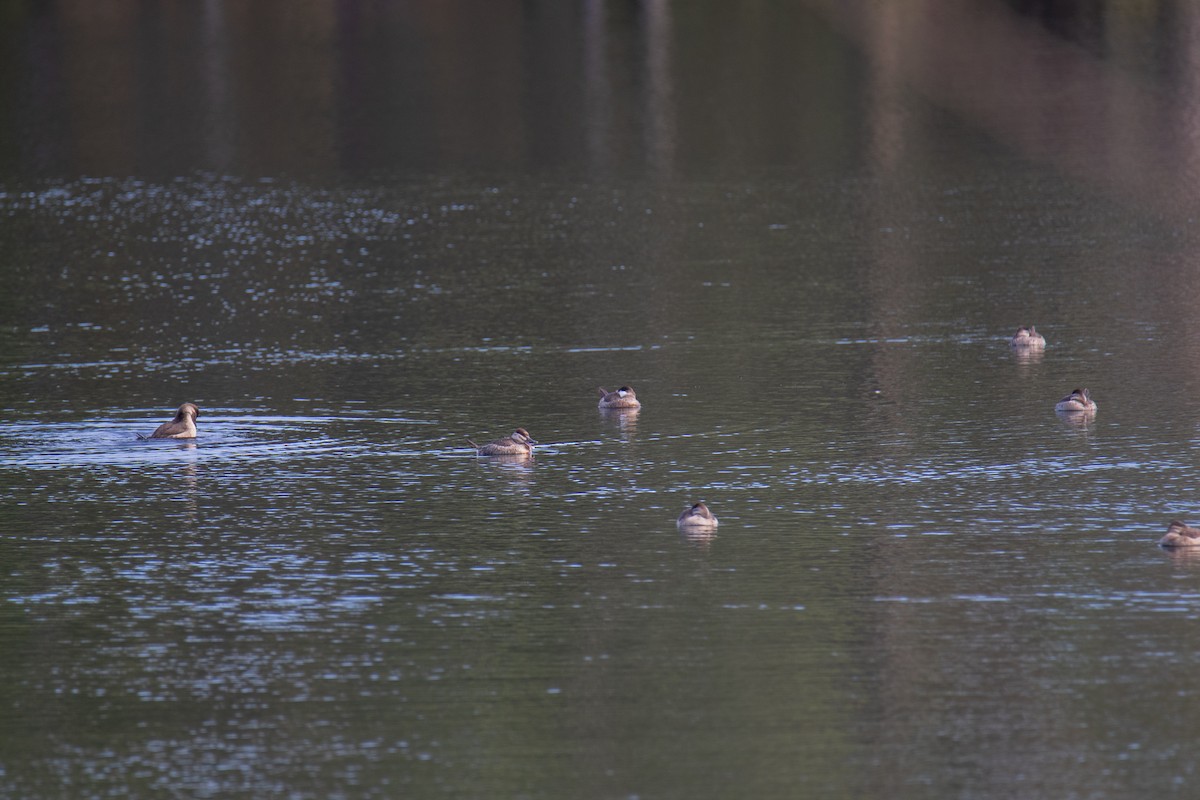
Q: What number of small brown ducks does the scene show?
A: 7